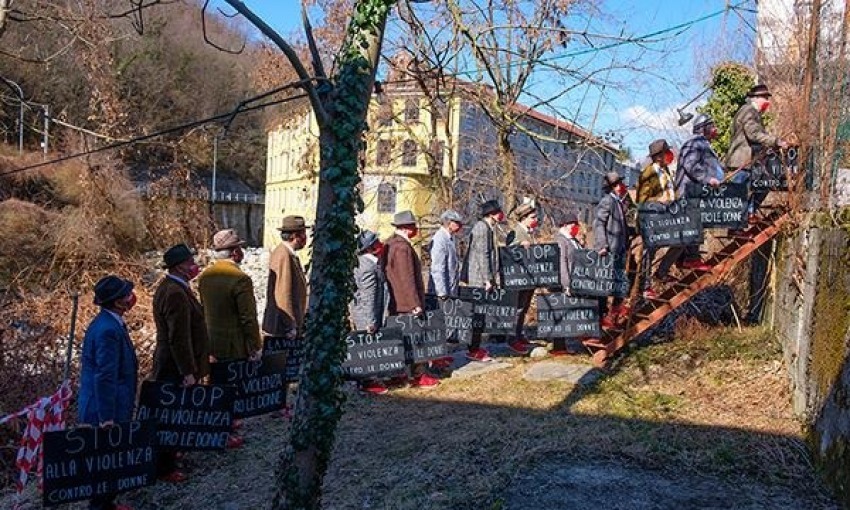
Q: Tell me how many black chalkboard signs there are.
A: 14